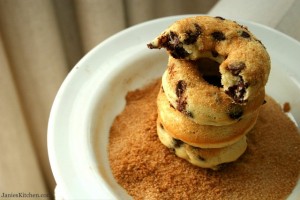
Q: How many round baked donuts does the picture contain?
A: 4